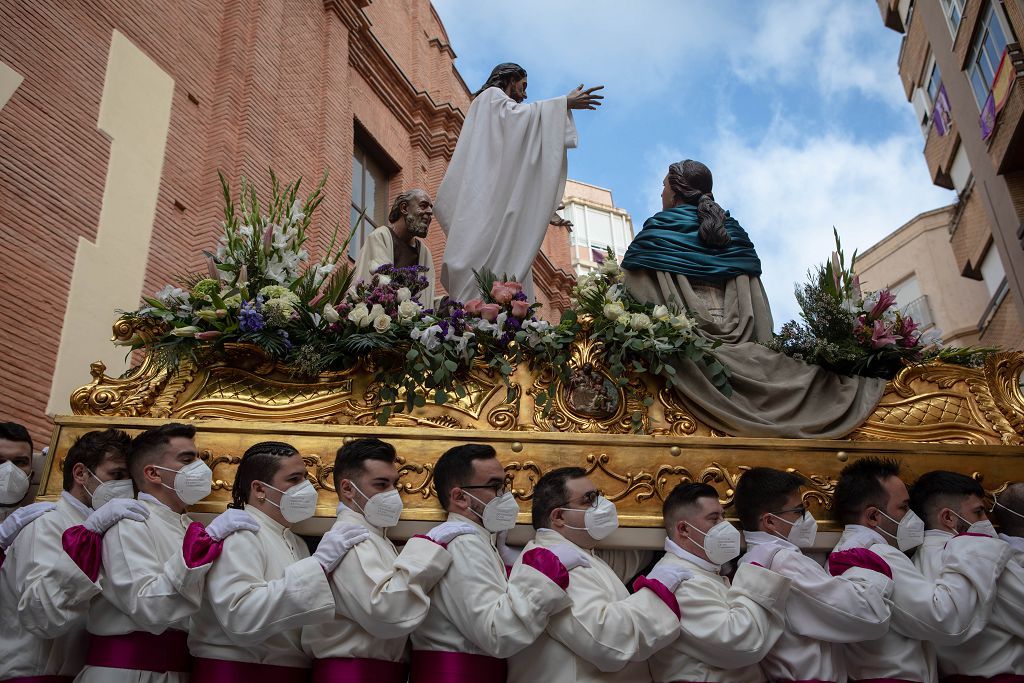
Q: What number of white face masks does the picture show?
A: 11